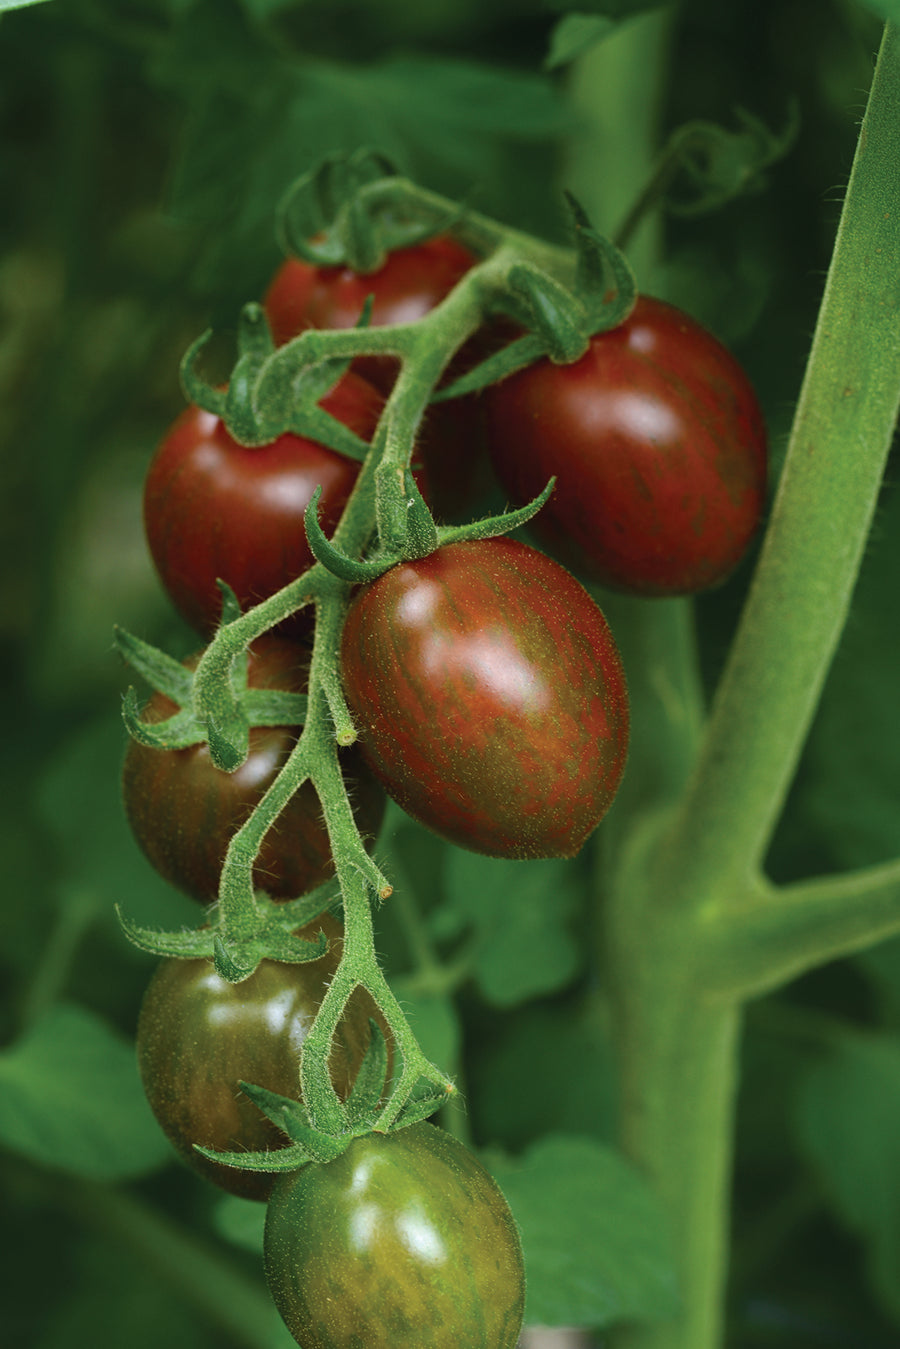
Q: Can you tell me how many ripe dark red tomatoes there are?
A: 4